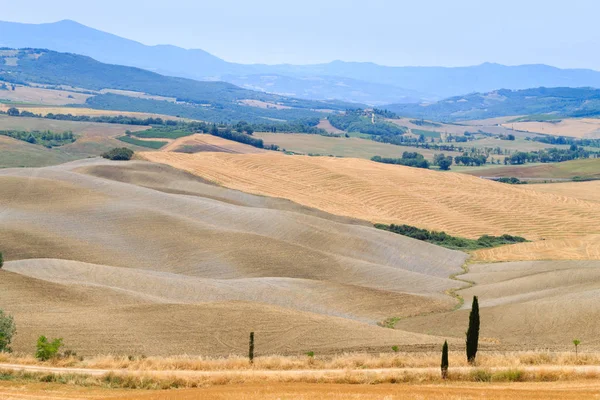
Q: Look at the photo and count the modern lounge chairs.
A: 0